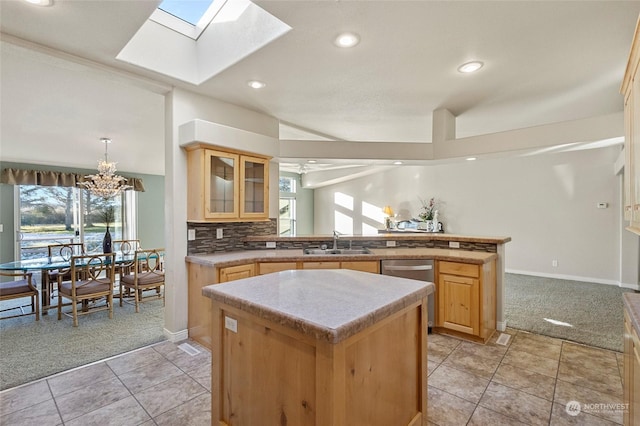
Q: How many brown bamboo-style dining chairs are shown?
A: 5